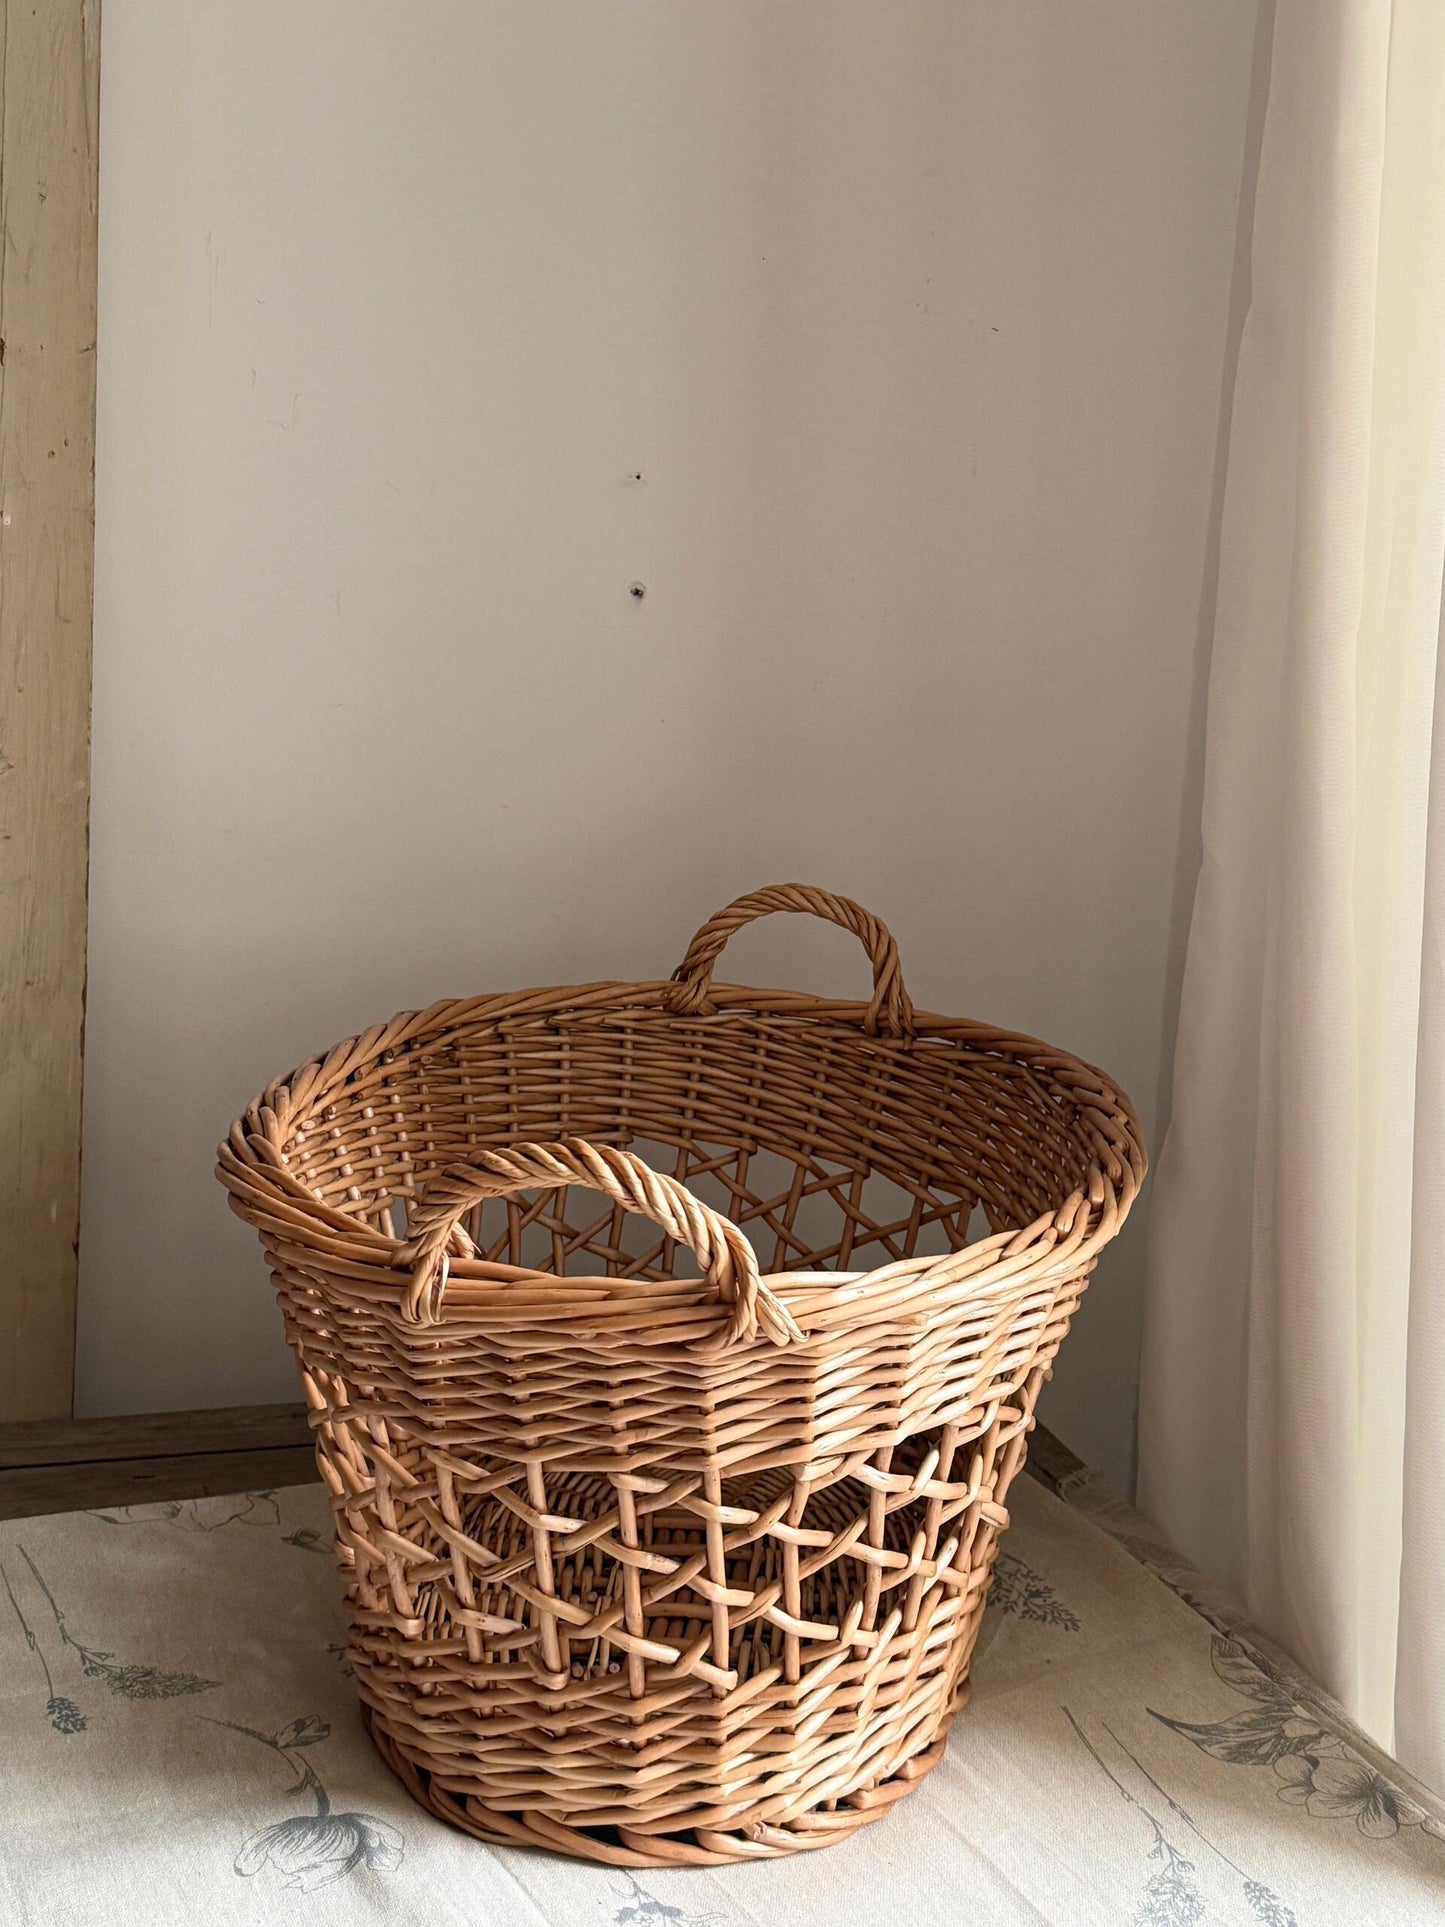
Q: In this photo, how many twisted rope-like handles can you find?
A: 2